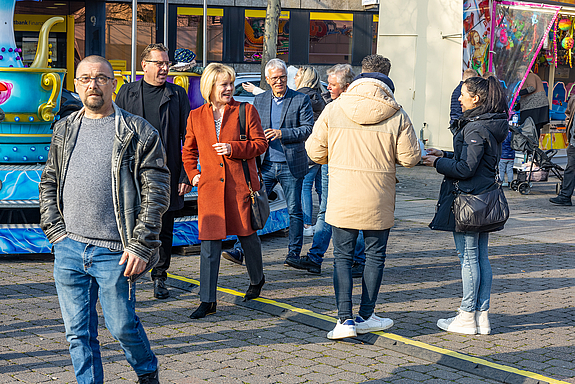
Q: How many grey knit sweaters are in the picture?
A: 1